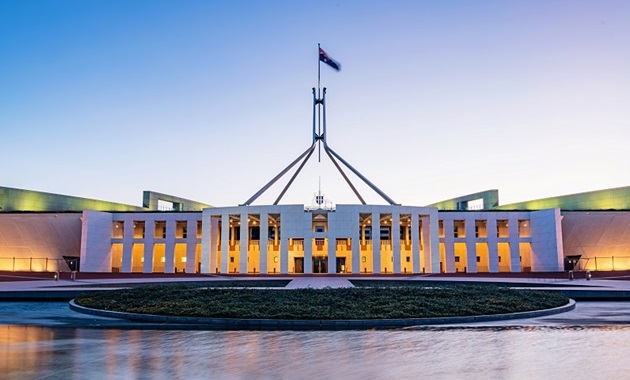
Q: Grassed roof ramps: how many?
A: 2